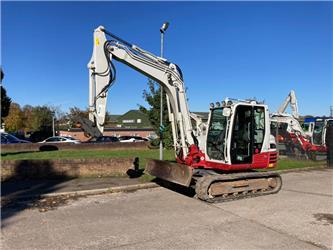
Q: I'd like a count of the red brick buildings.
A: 1